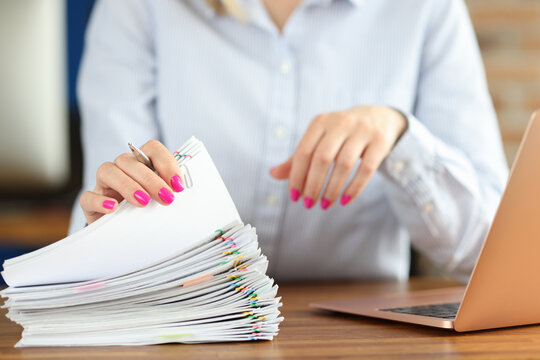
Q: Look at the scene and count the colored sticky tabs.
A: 3